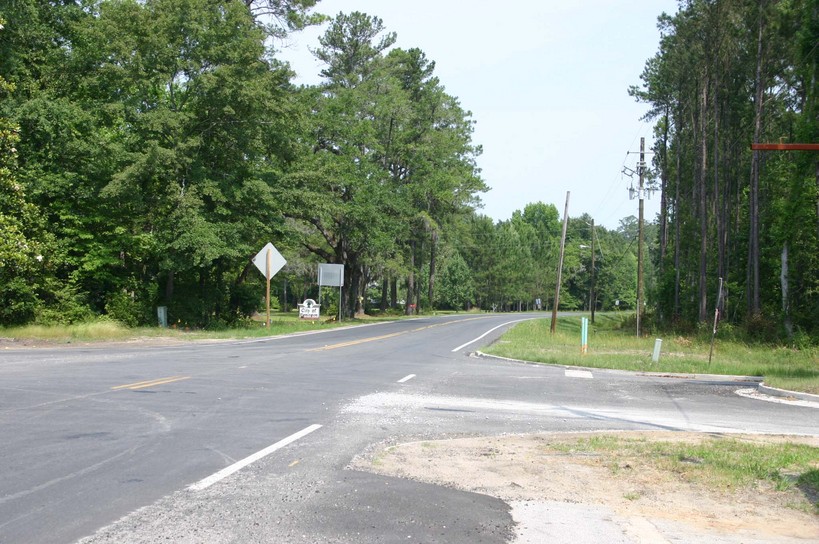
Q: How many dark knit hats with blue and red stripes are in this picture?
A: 0